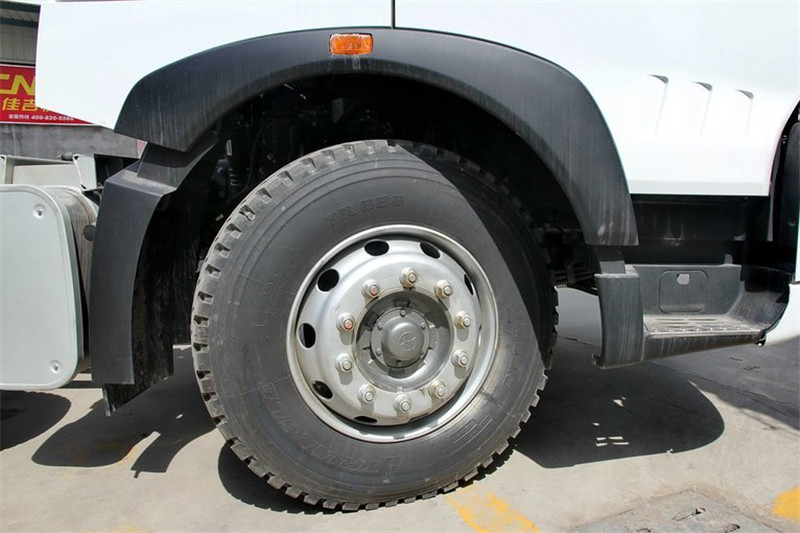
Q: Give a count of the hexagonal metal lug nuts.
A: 10